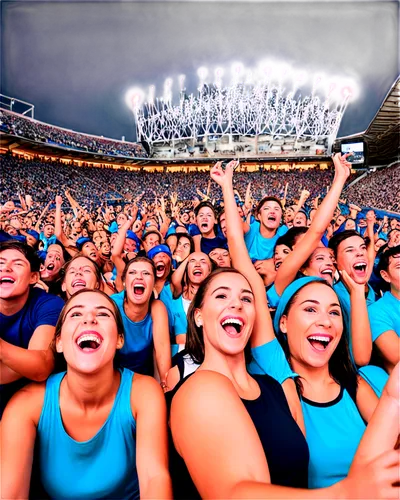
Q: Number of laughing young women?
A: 3